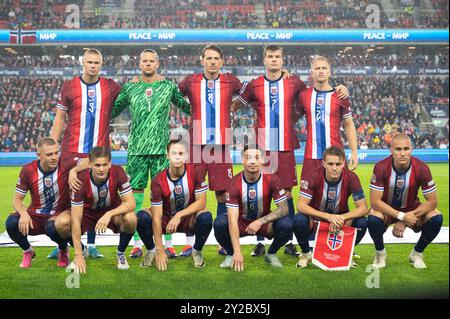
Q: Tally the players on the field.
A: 11